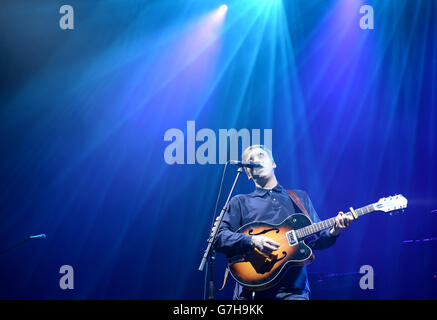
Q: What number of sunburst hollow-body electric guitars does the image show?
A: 1